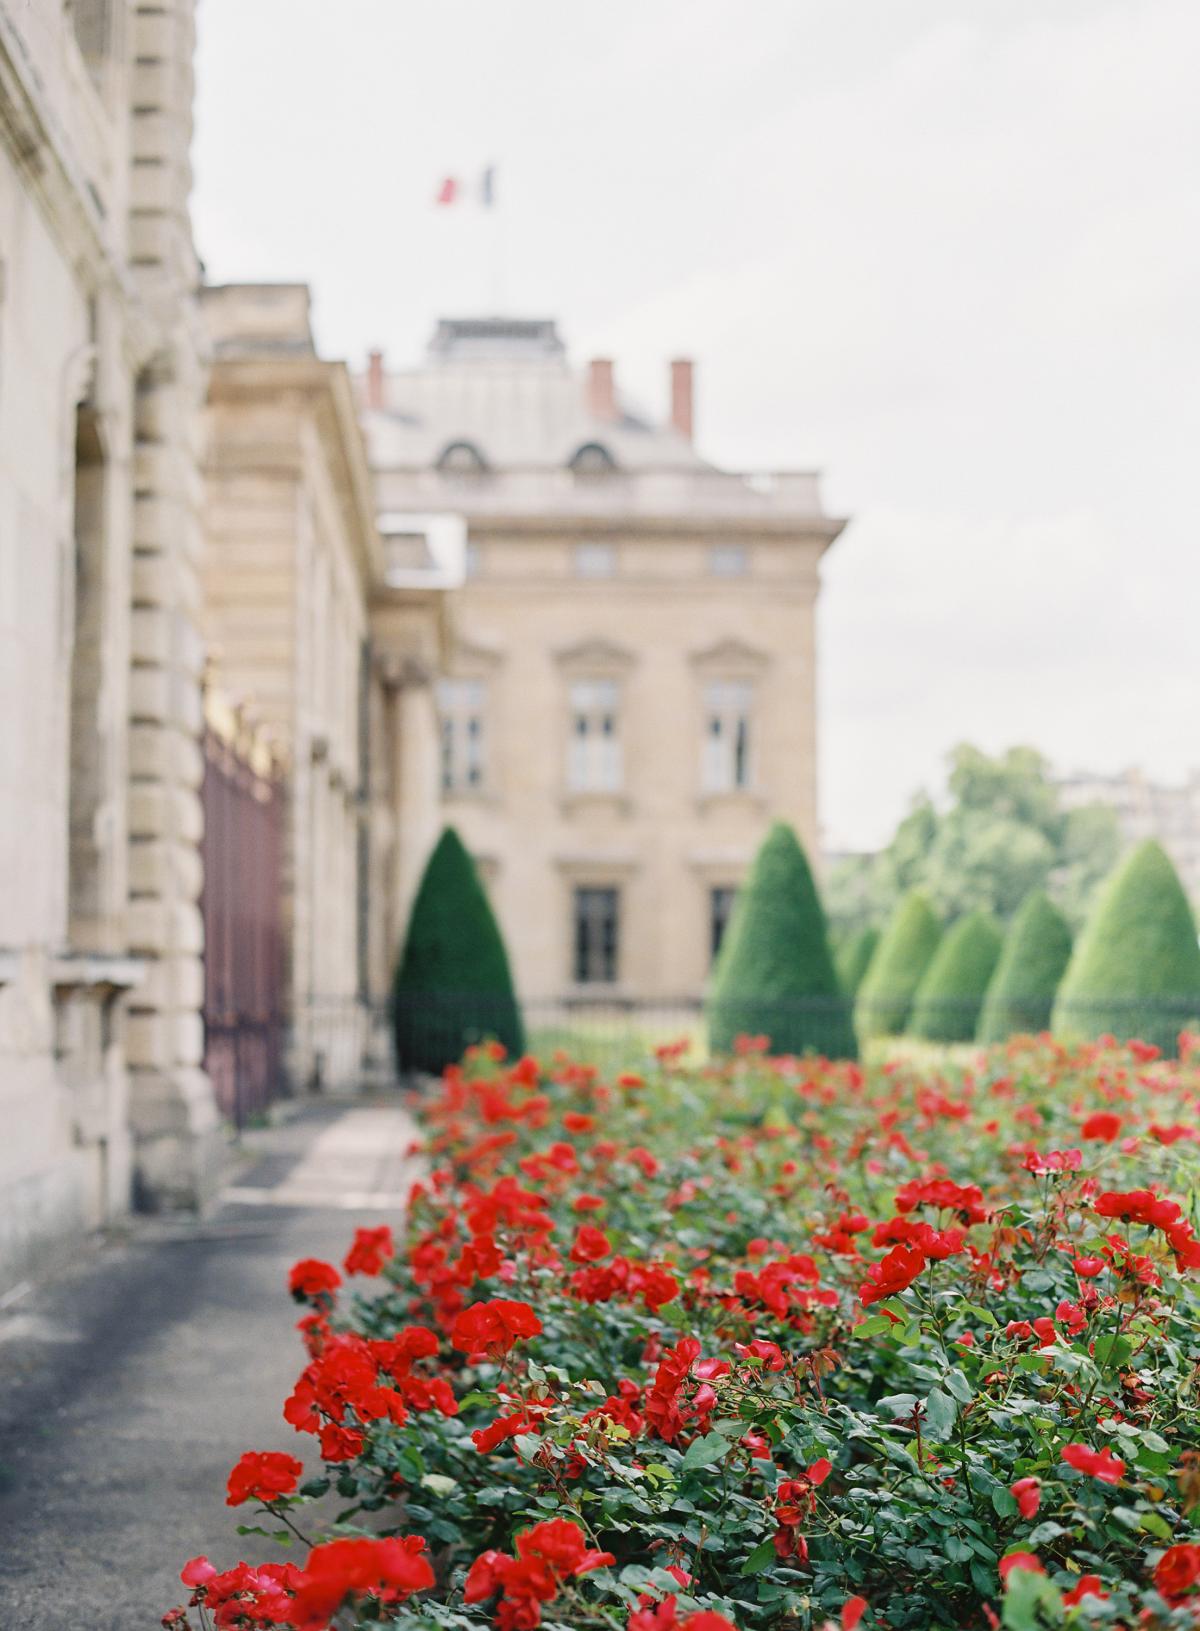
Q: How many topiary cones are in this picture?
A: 7